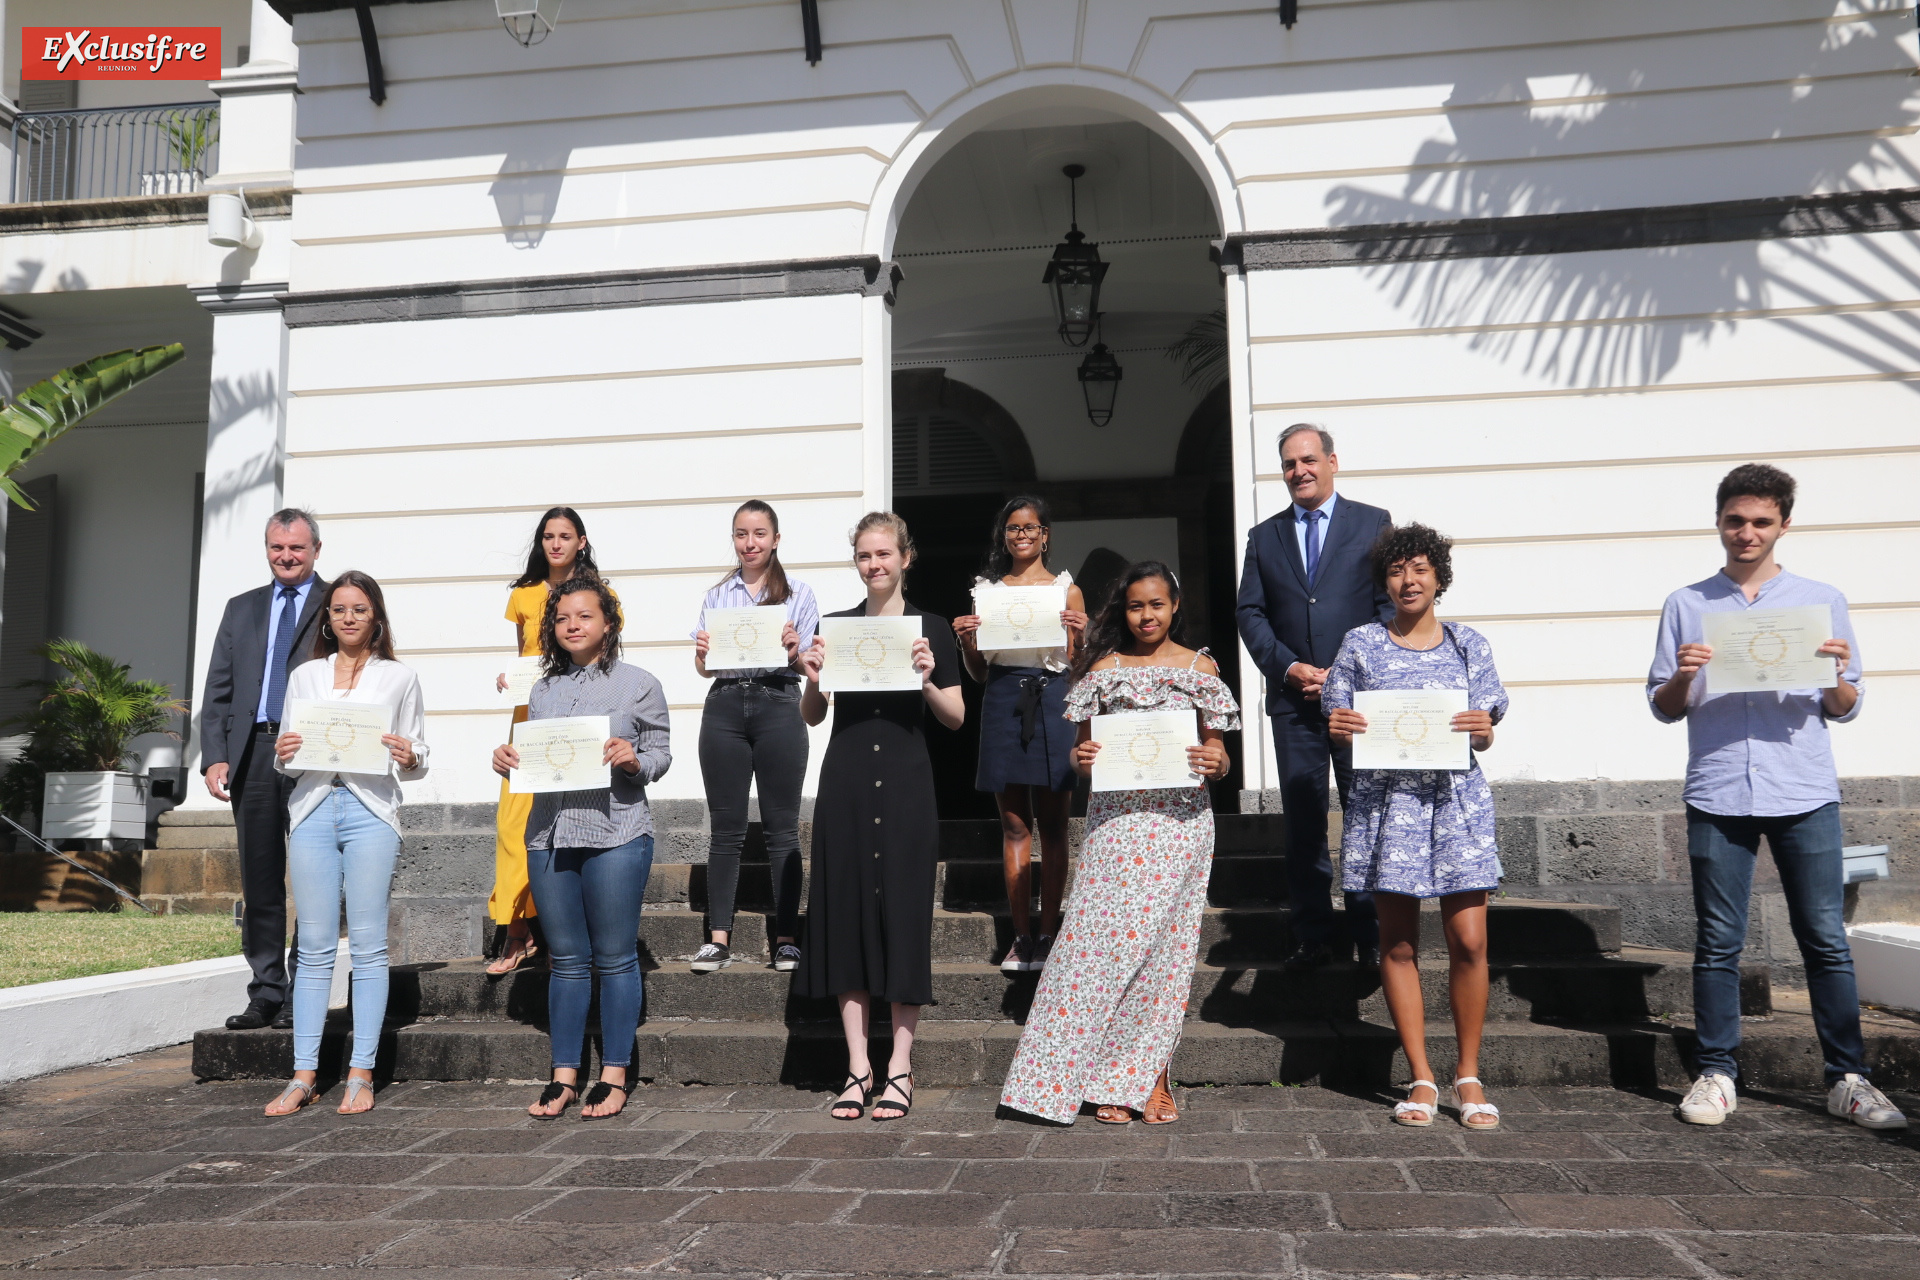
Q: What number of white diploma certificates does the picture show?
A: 9